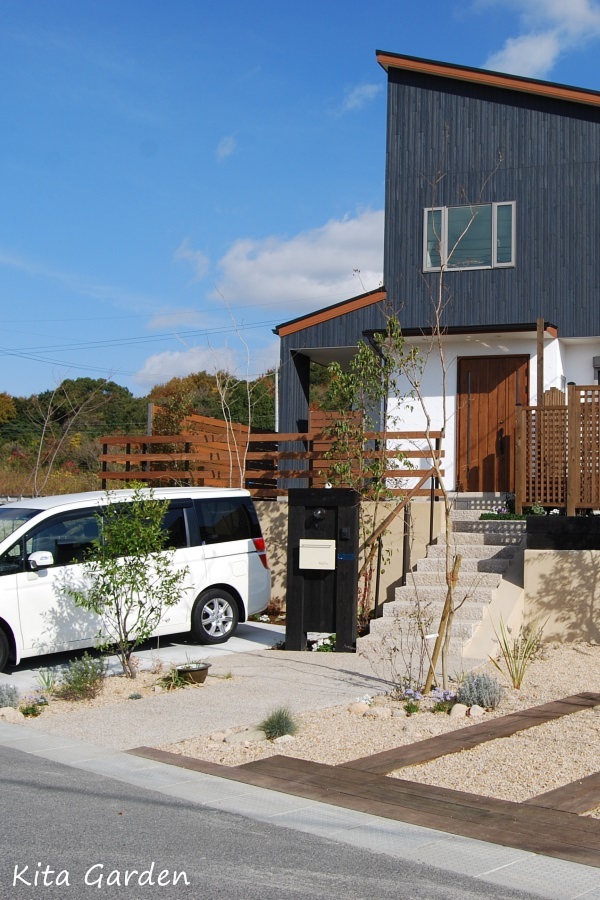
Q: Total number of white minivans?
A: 1